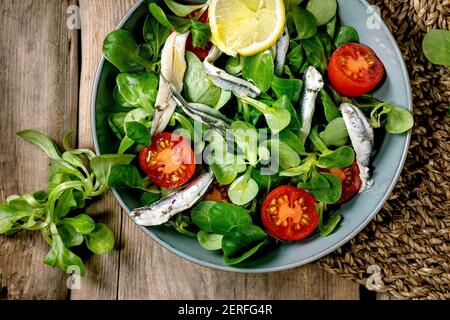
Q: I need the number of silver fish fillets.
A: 7